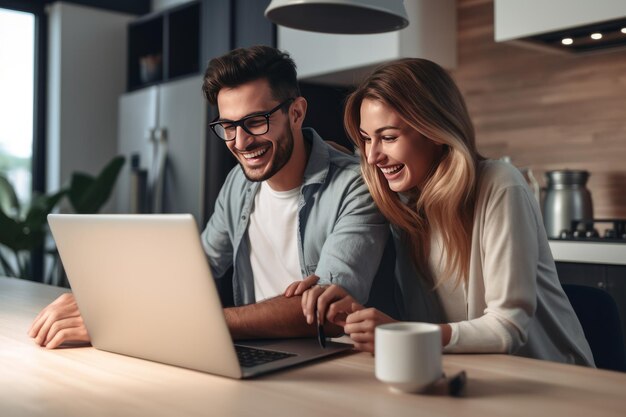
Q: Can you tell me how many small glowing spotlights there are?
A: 3